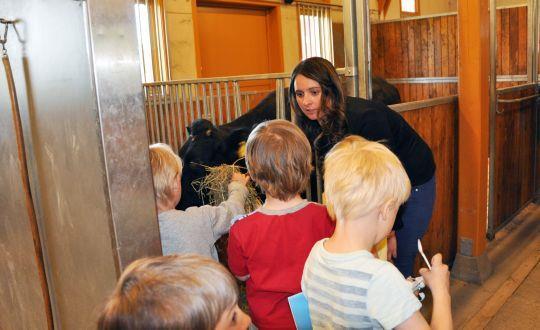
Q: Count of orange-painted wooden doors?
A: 1